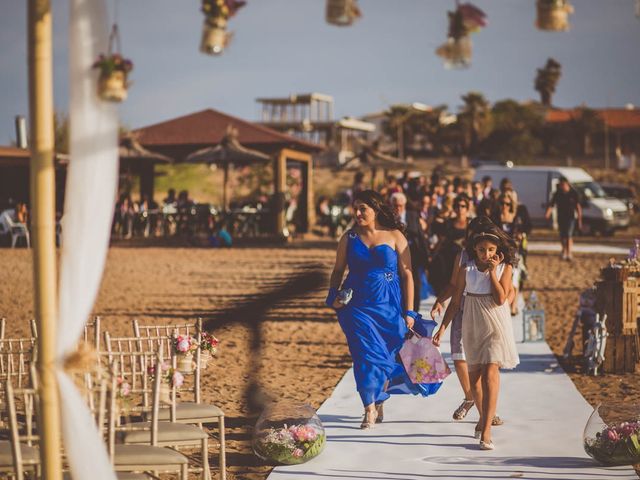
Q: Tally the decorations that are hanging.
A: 5